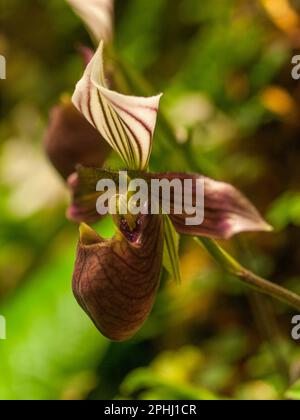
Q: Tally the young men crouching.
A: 0